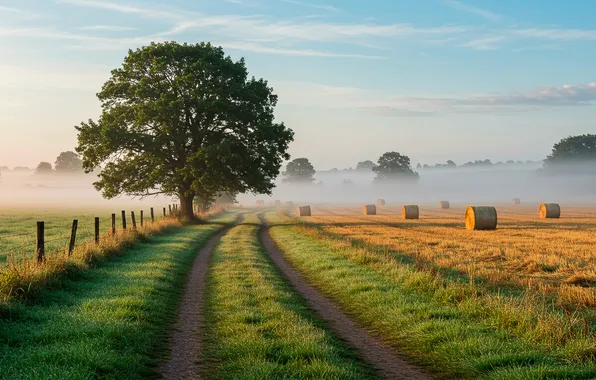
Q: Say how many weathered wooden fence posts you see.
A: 12